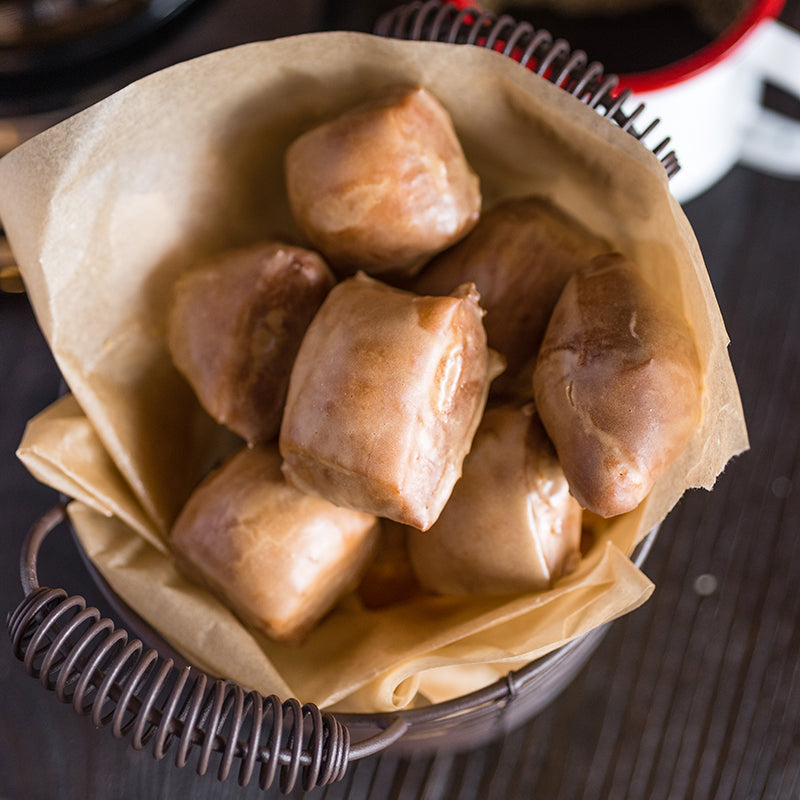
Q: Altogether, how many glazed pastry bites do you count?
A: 7